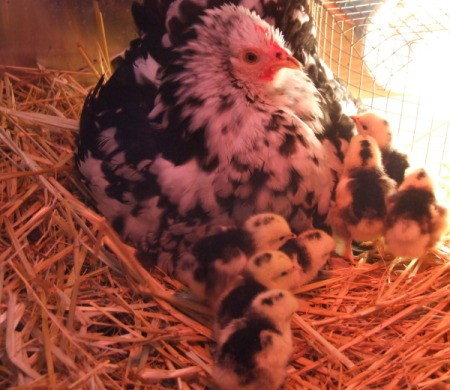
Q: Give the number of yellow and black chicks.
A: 7